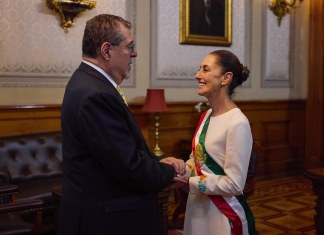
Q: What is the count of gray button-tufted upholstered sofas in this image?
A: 1